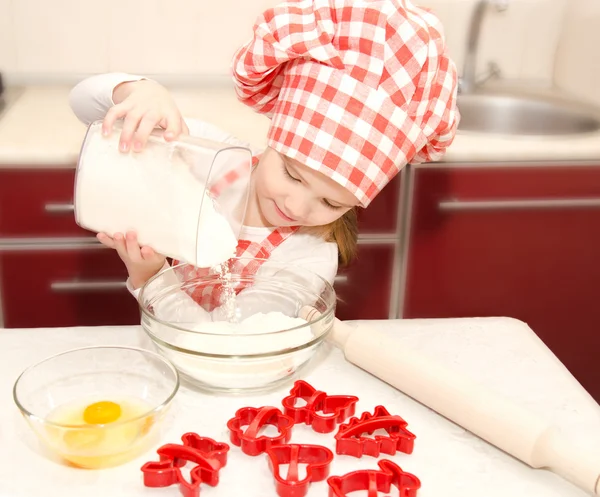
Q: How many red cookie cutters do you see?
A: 6